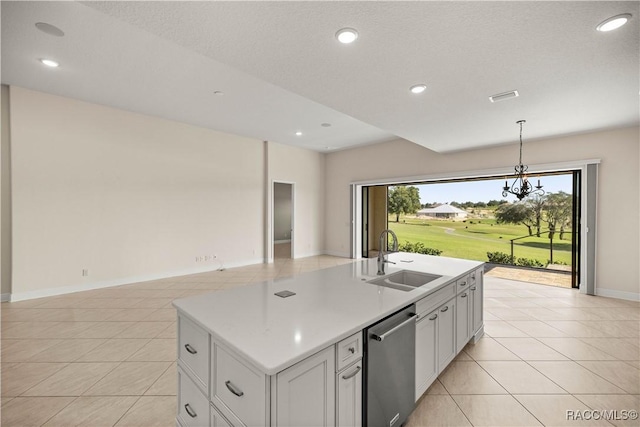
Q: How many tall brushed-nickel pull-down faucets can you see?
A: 1